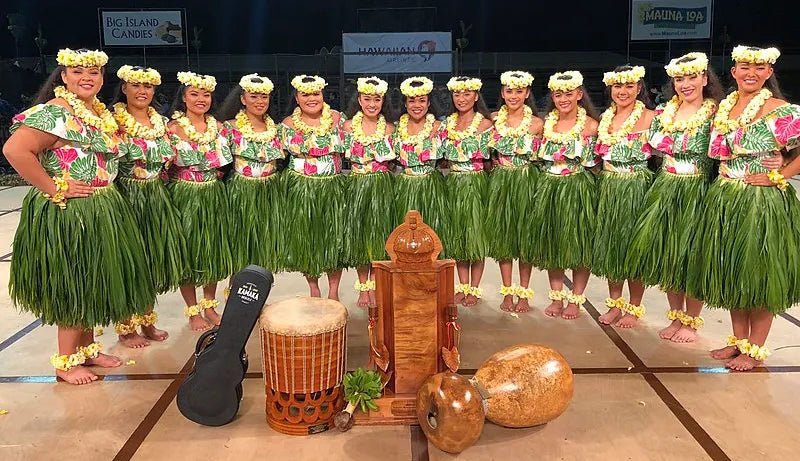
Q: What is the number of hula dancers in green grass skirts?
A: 13